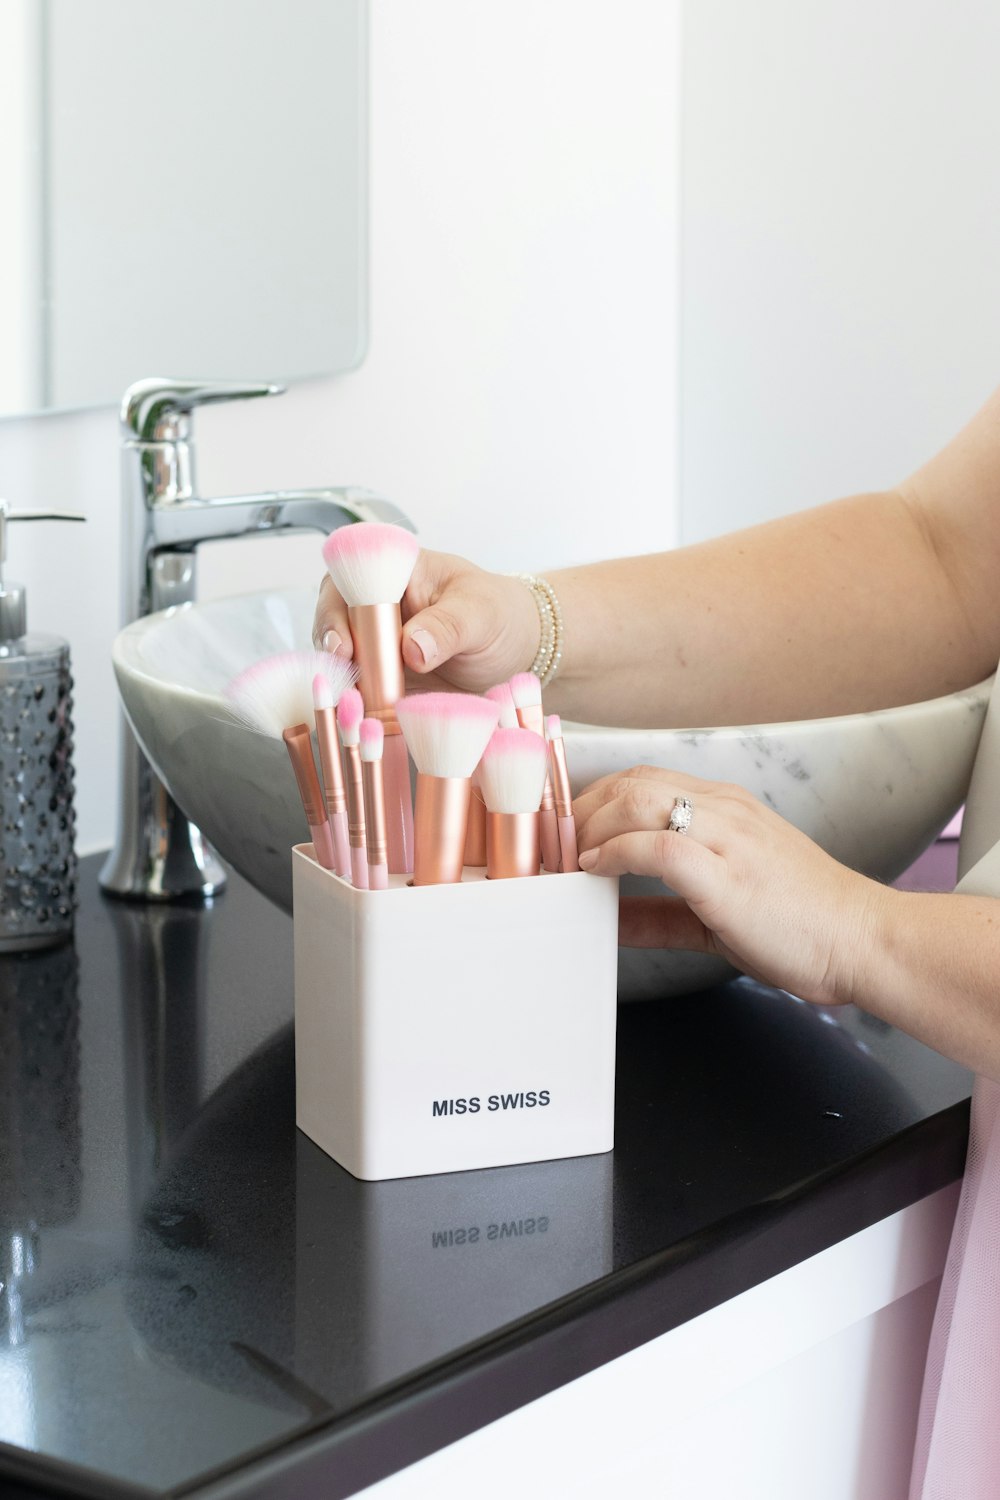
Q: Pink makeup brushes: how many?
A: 10